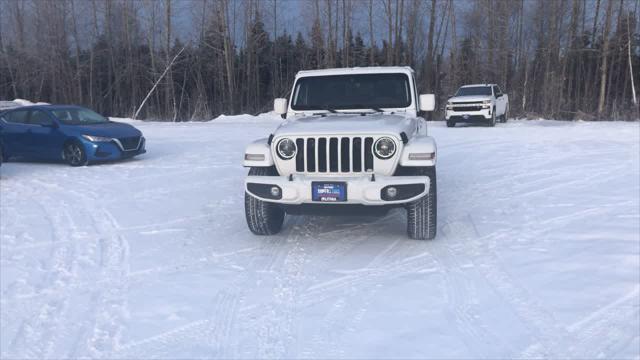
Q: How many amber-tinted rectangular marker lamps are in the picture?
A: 2